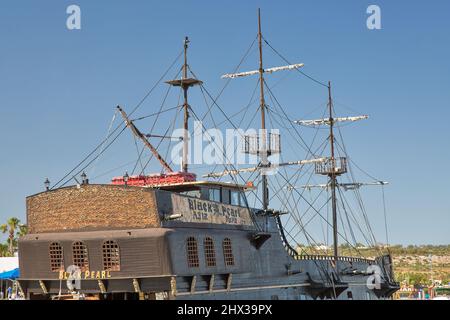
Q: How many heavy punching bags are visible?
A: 0